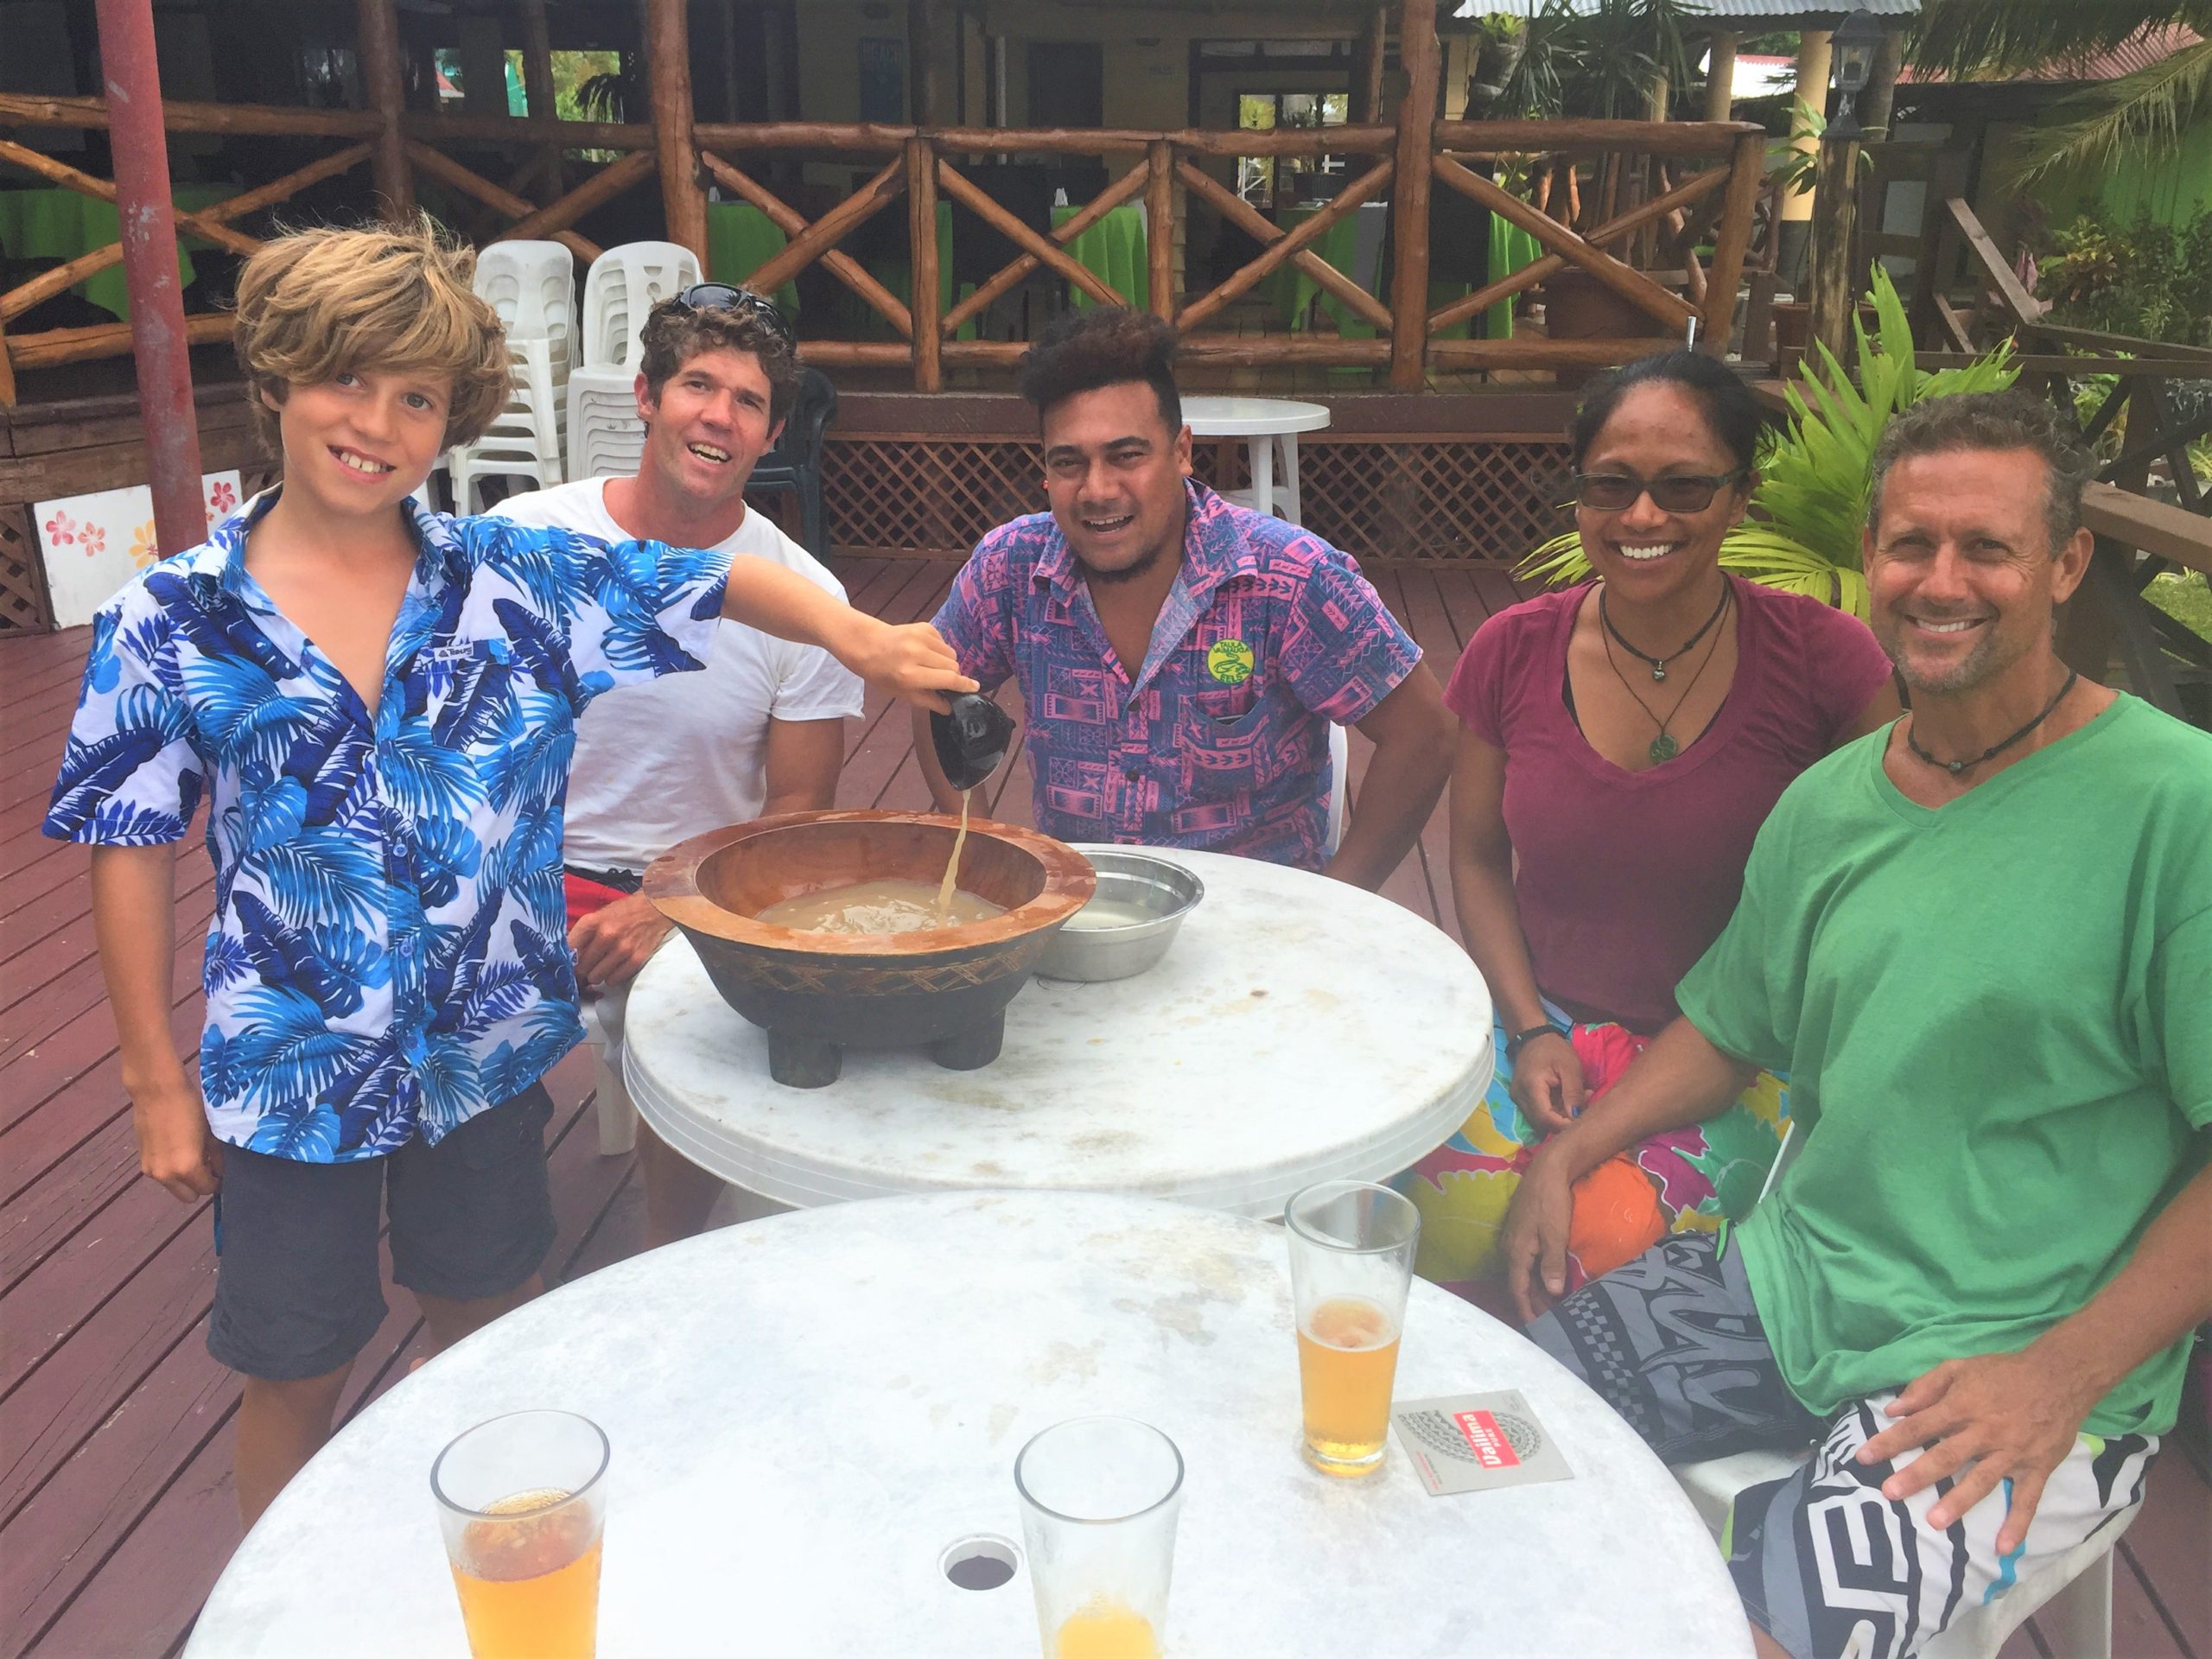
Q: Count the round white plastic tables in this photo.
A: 3